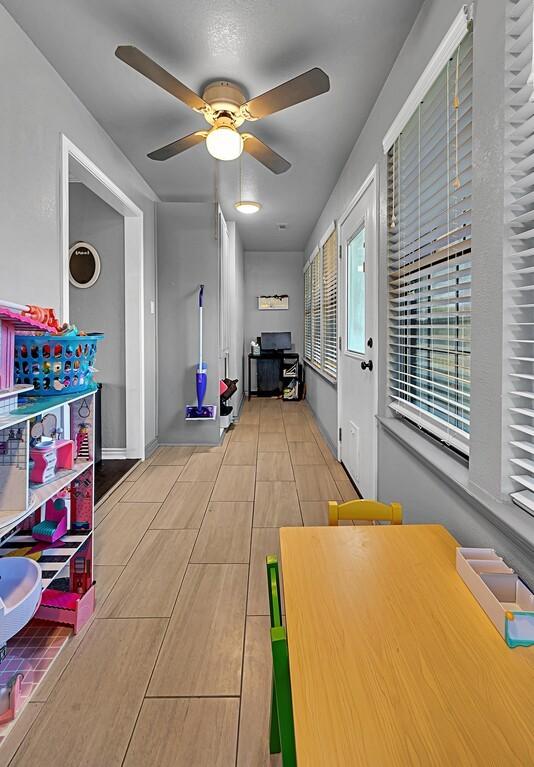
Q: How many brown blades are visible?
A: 4